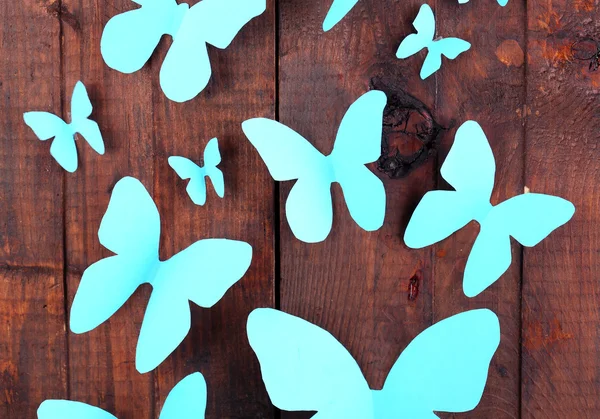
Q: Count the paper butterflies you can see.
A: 11